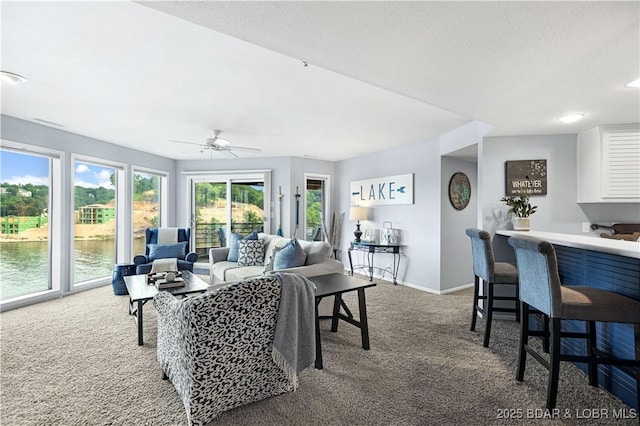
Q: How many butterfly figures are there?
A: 0